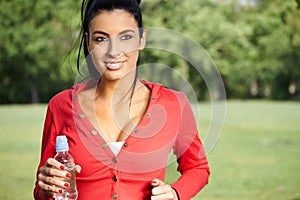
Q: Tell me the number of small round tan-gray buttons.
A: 11